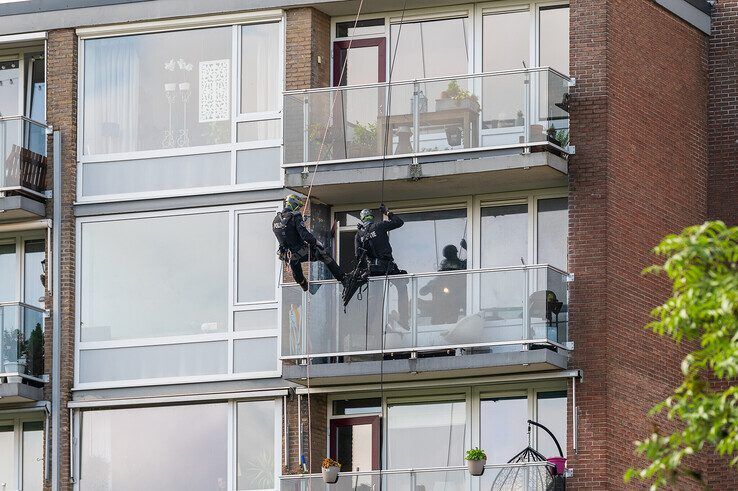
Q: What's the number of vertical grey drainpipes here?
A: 1